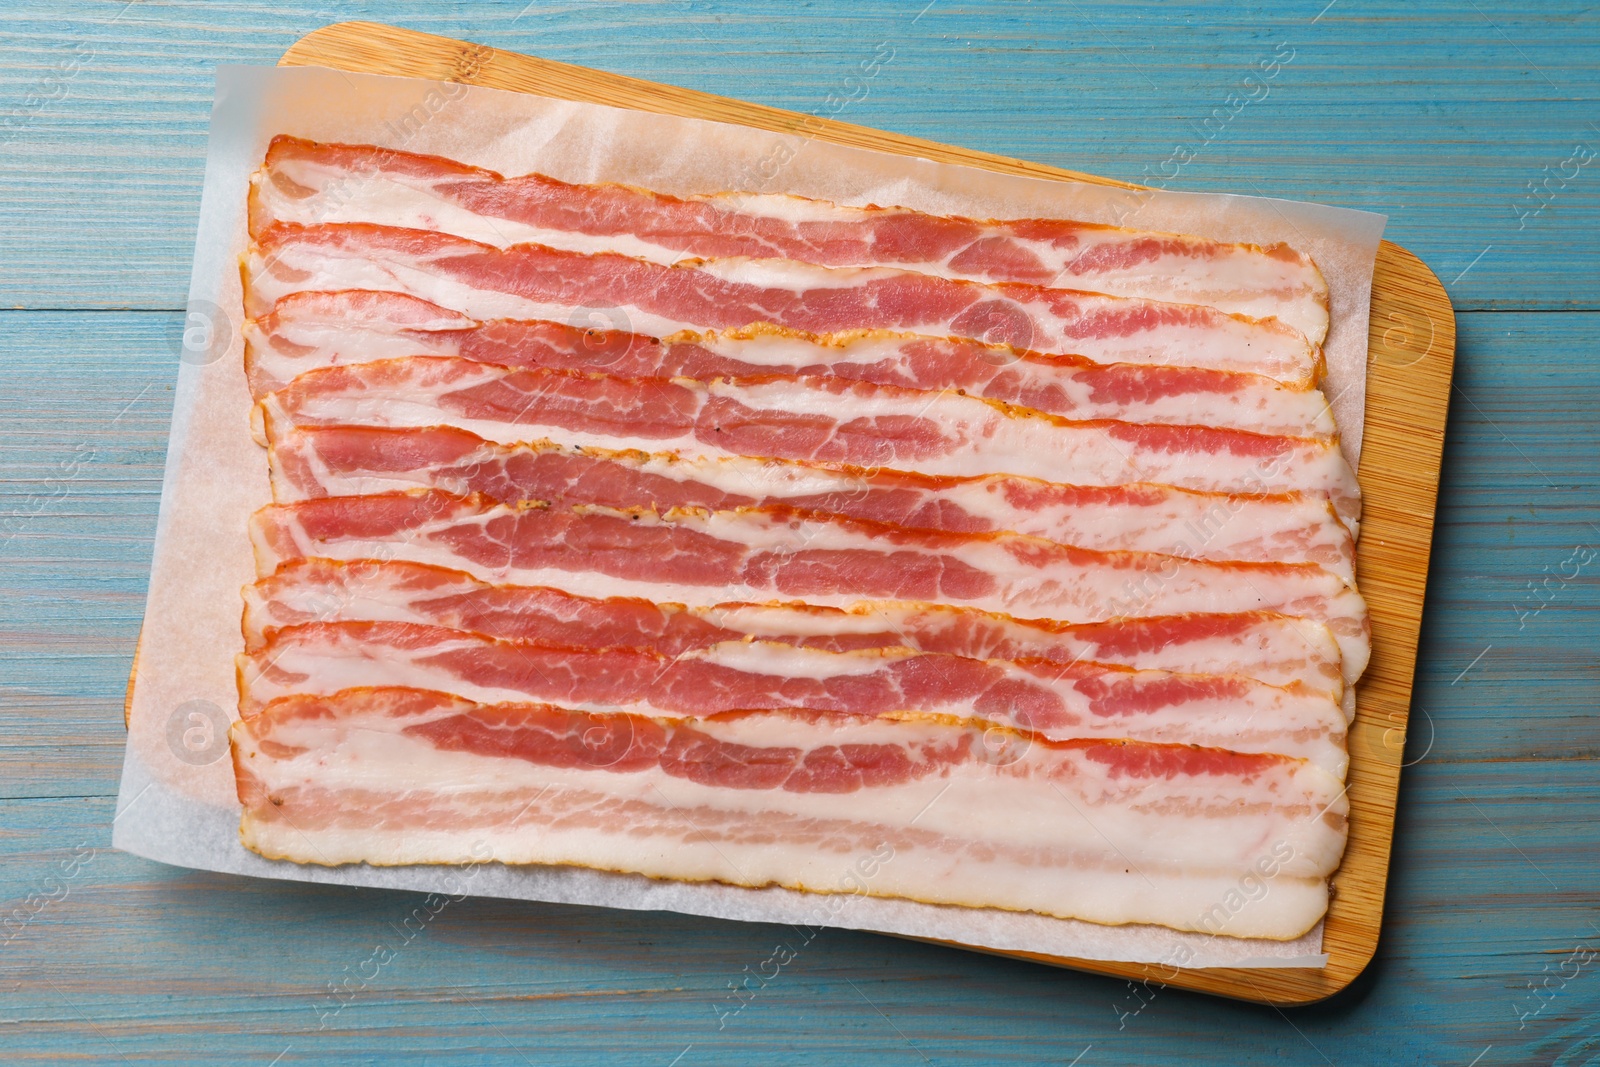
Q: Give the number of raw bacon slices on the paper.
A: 9